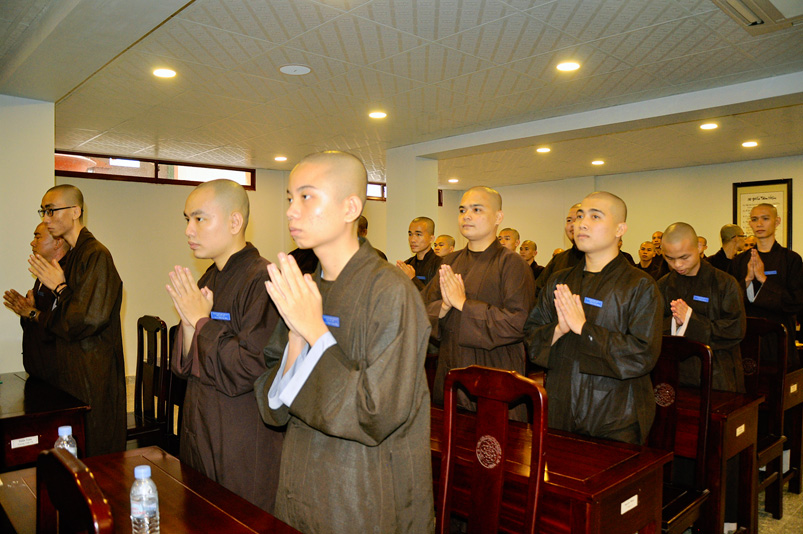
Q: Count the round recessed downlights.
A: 9